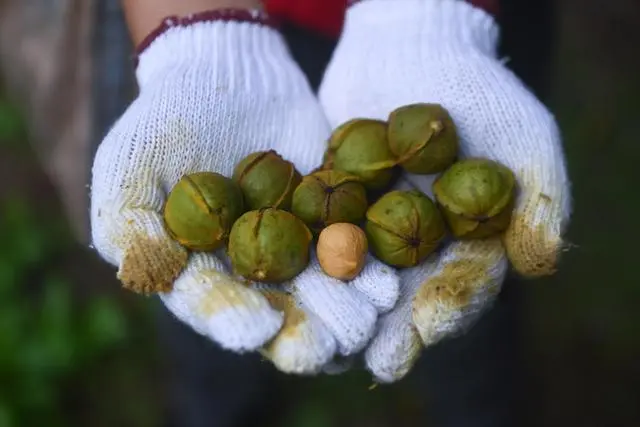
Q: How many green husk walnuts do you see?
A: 8